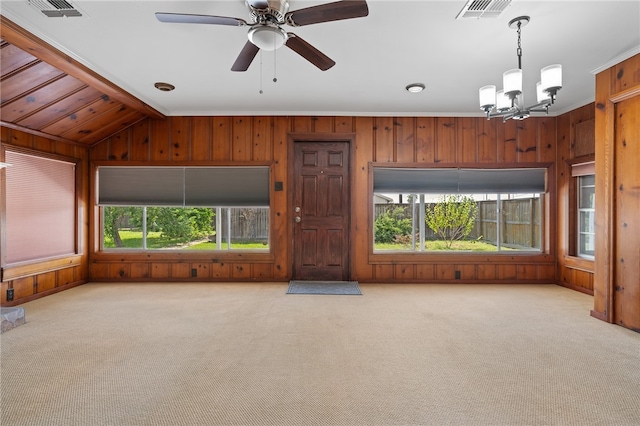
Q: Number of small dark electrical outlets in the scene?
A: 3